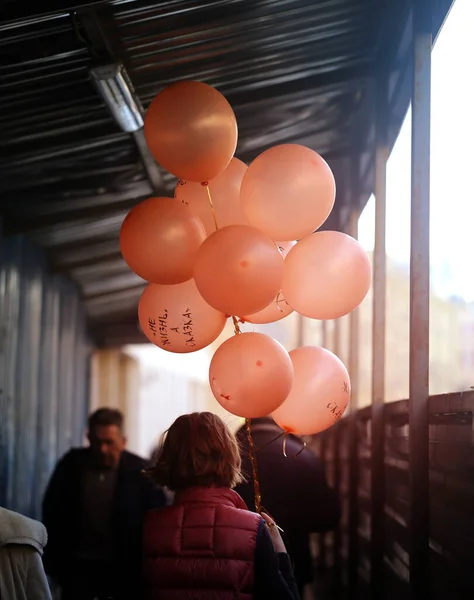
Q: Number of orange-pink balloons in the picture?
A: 10